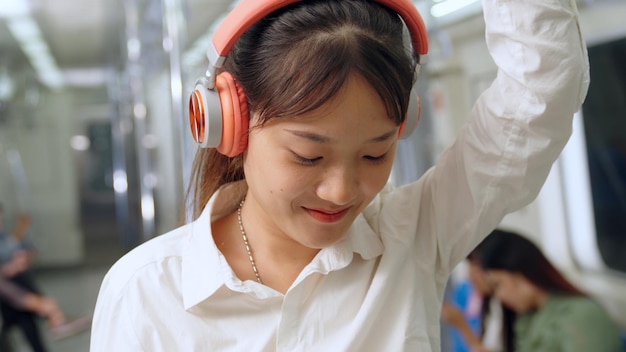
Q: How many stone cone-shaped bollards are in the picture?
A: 0